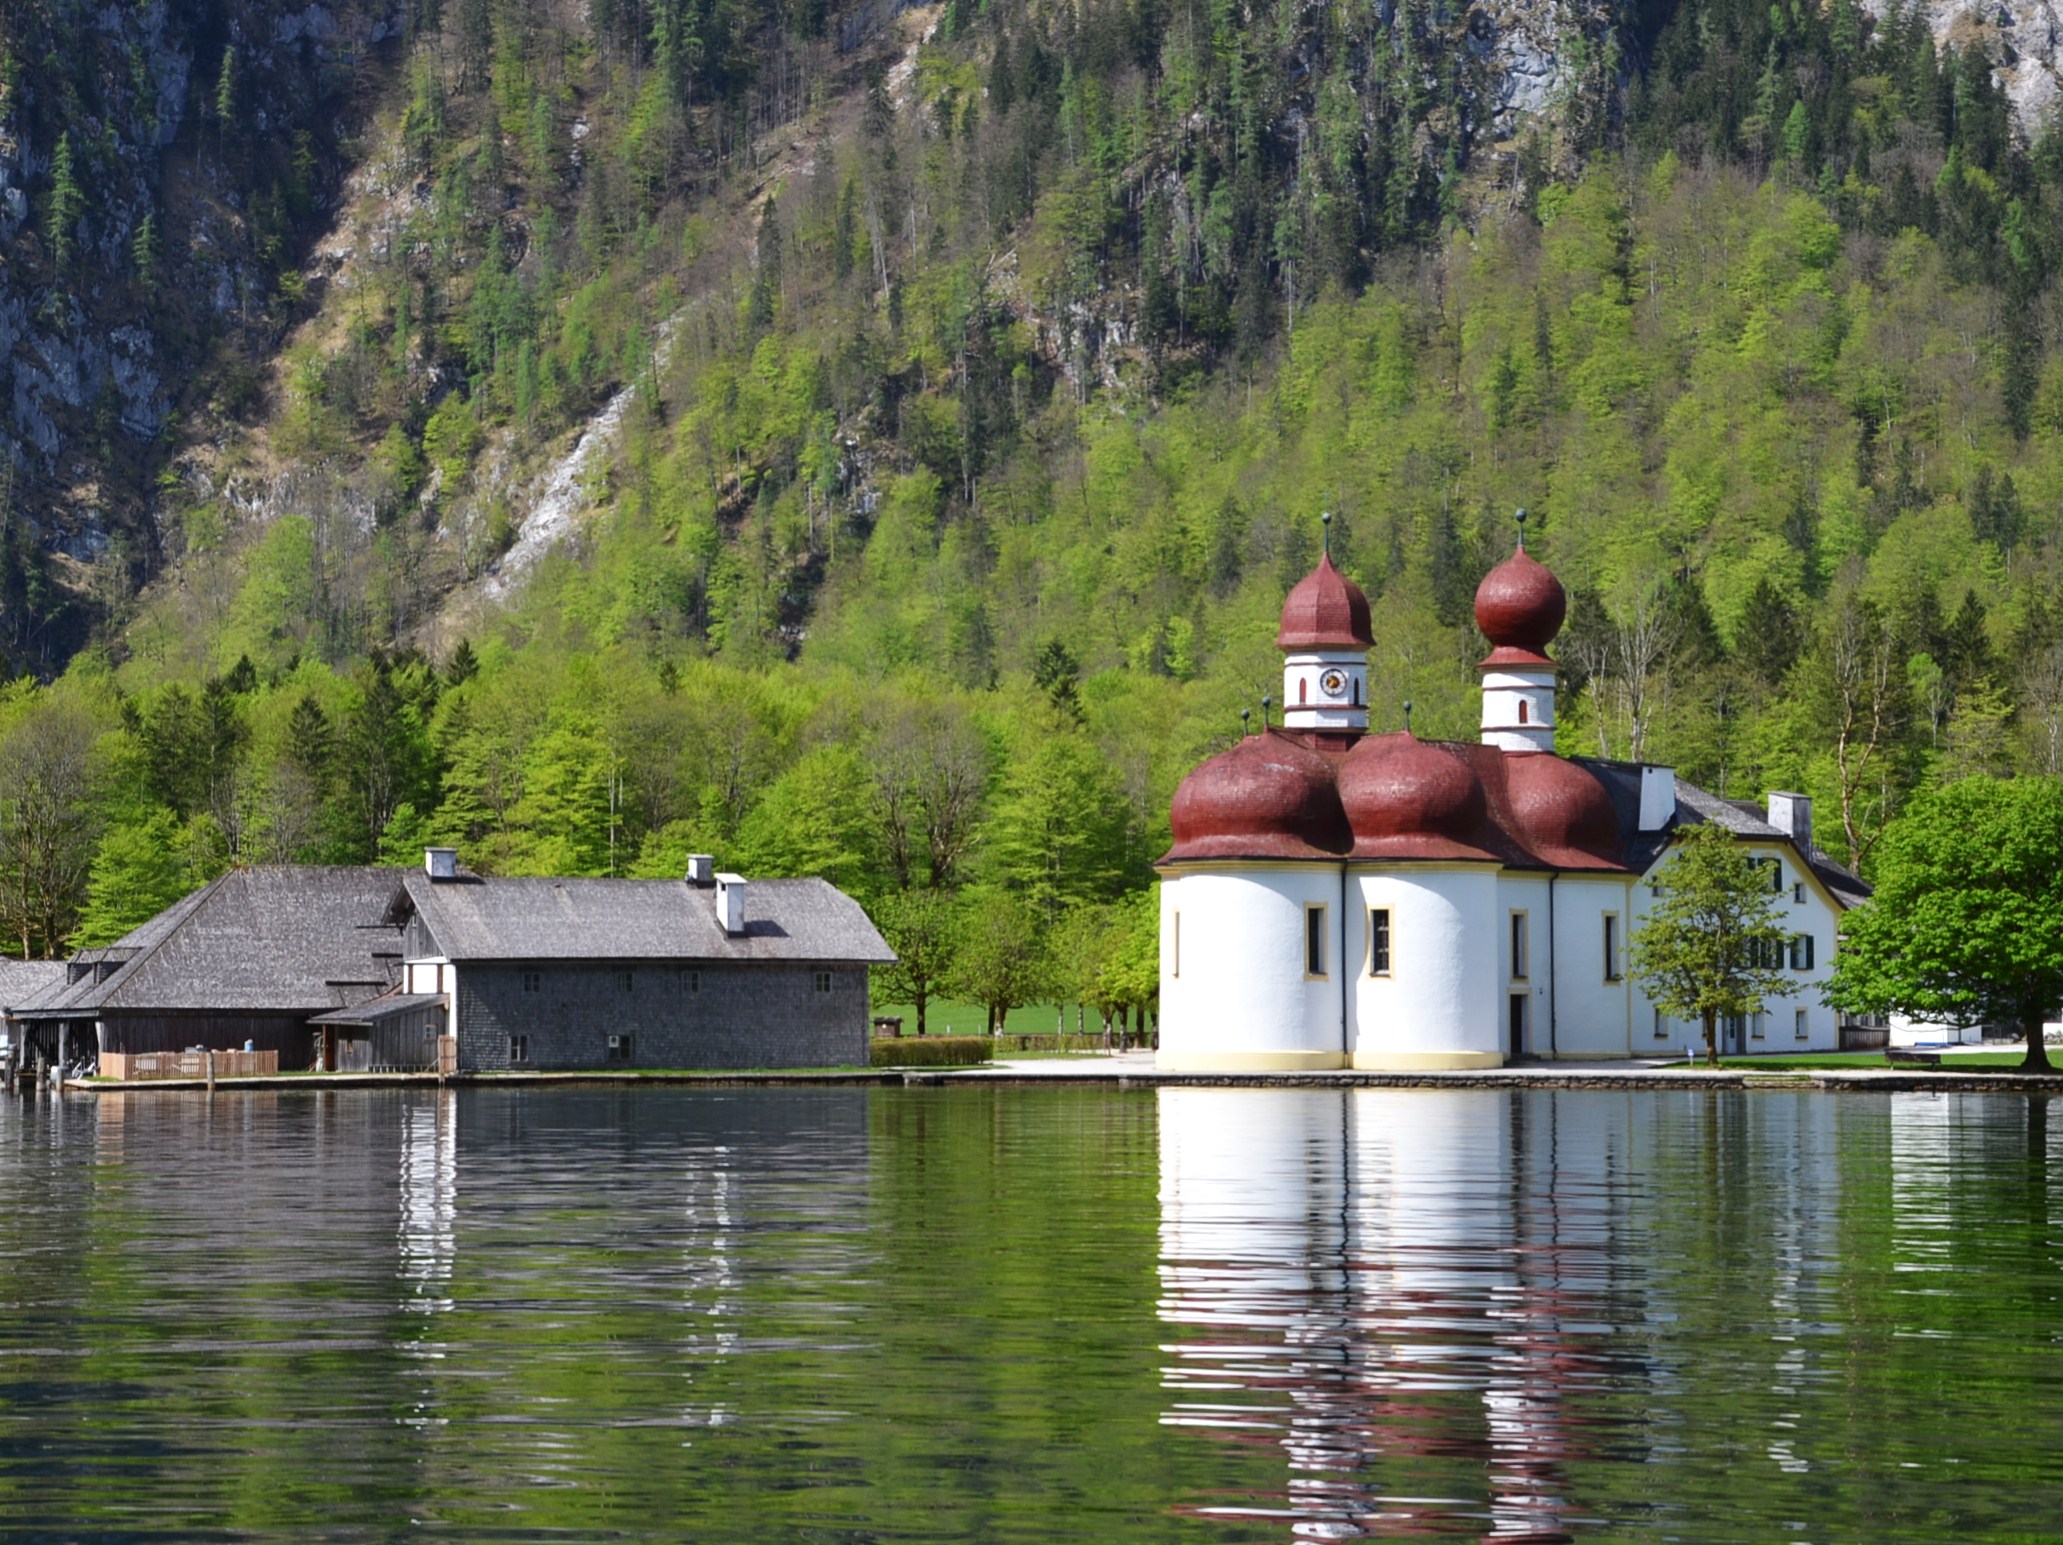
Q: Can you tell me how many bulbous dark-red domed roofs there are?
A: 5